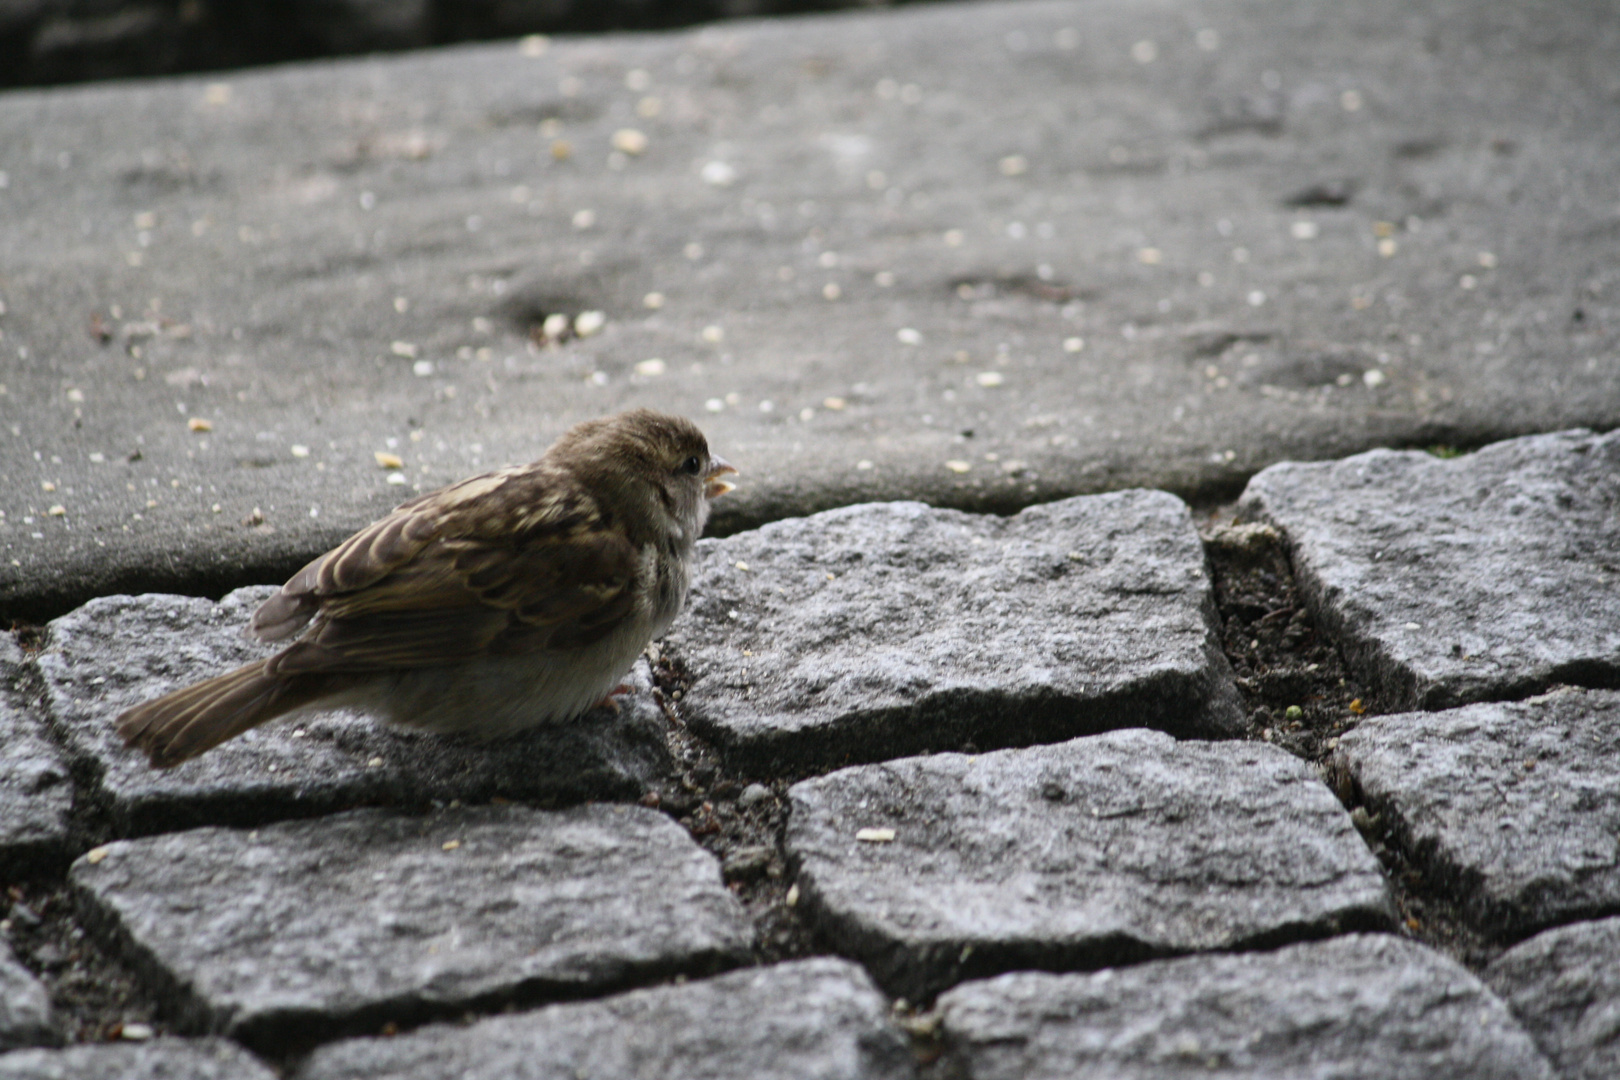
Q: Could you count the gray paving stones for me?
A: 12